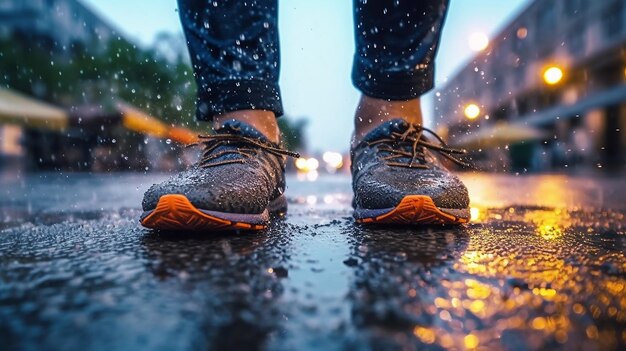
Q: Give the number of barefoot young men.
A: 0